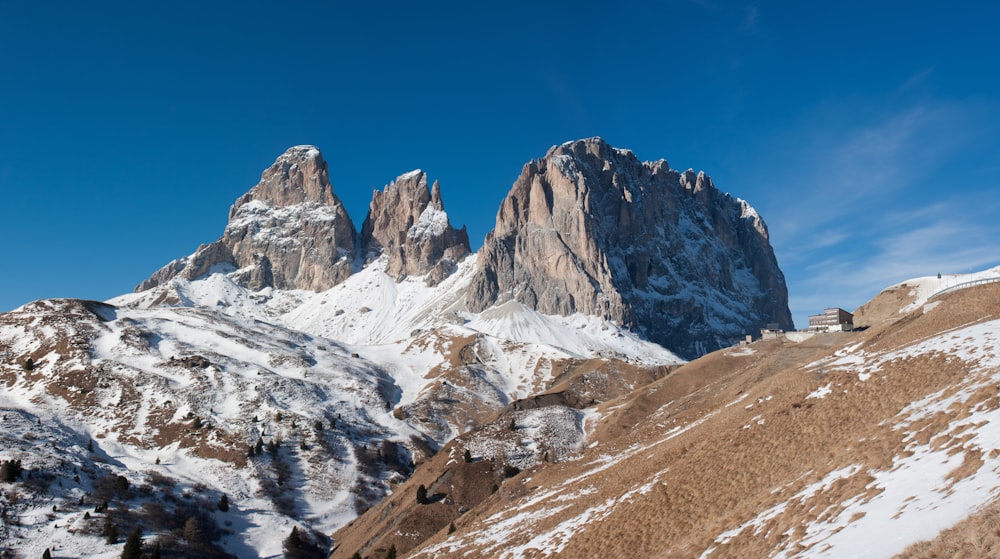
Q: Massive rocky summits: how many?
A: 3